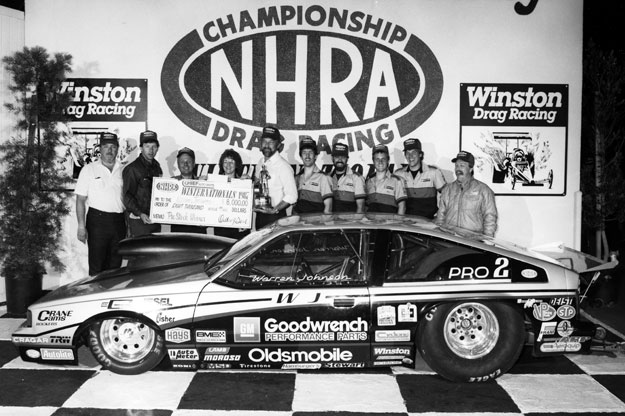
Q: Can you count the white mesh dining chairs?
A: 0